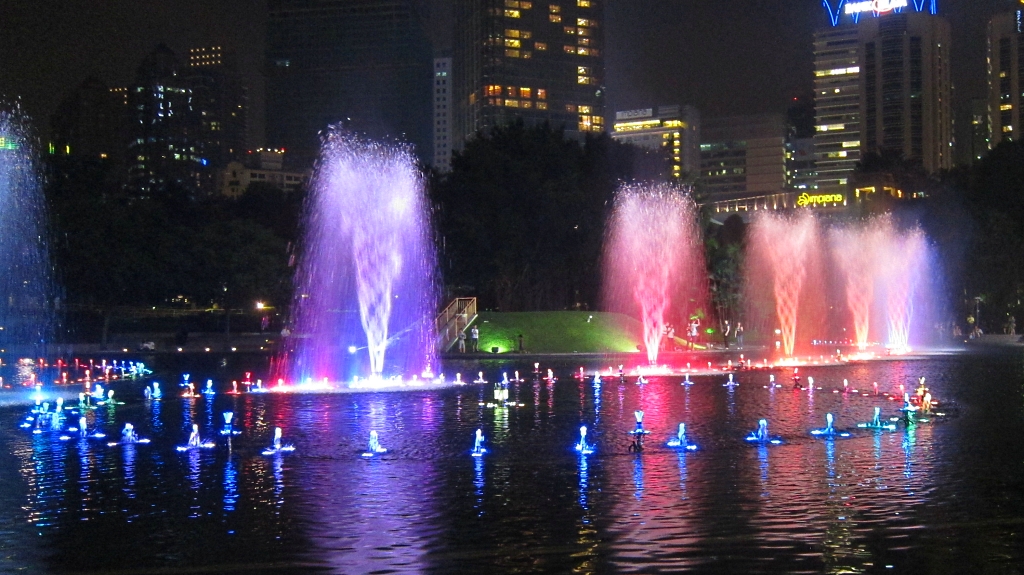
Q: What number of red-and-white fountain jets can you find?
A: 3